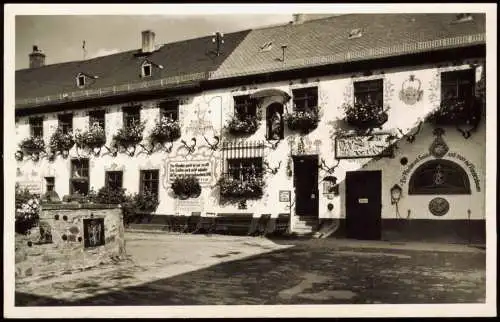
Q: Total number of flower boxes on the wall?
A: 11